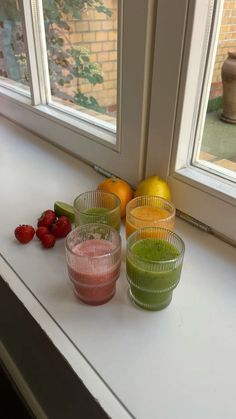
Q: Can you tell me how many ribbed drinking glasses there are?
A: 4